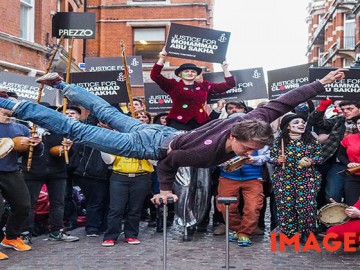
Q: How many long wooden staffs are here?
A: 3